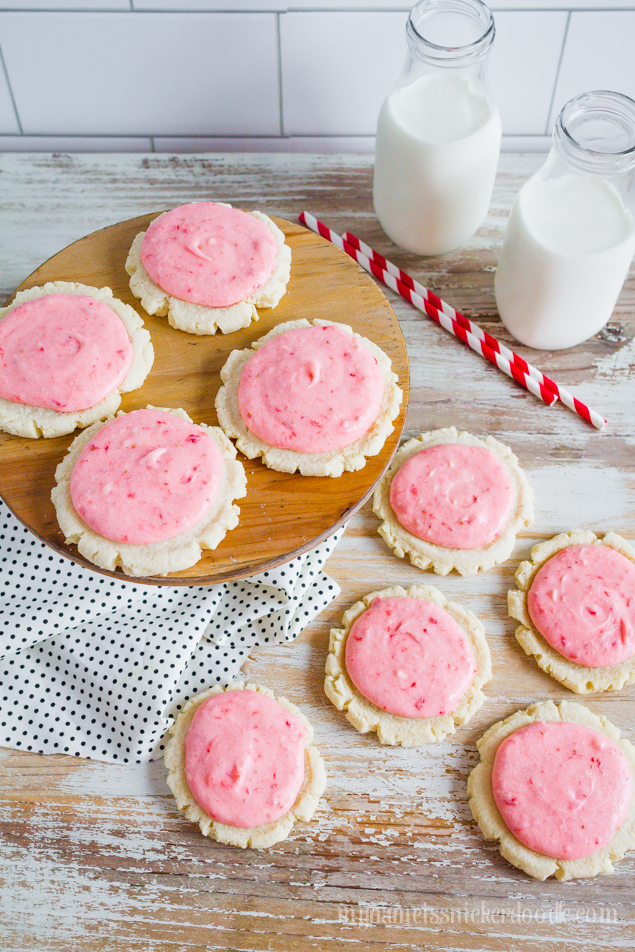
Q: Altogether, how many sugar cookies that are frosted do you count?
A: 9